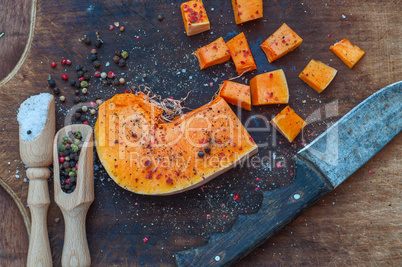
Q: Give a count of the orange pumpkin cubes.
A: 10